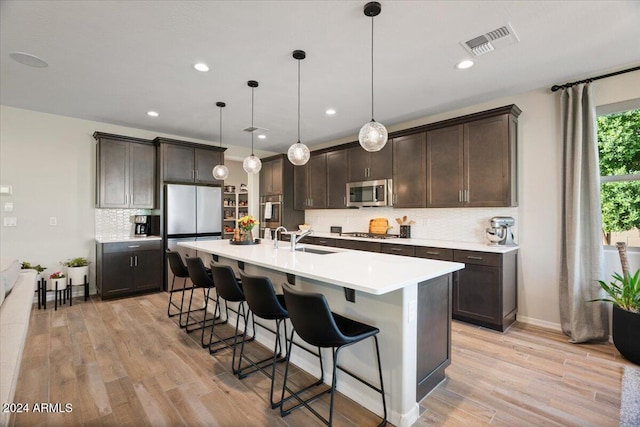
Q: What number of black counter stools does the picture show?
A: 5